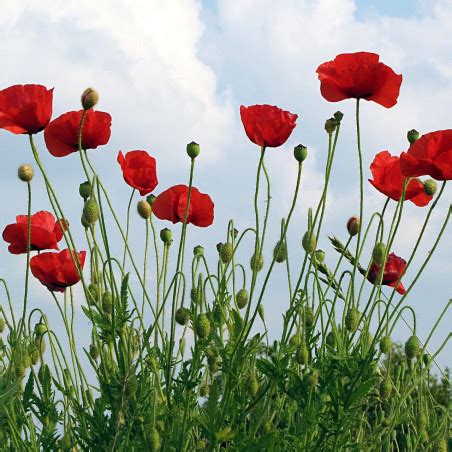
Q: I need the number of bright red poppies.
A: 11